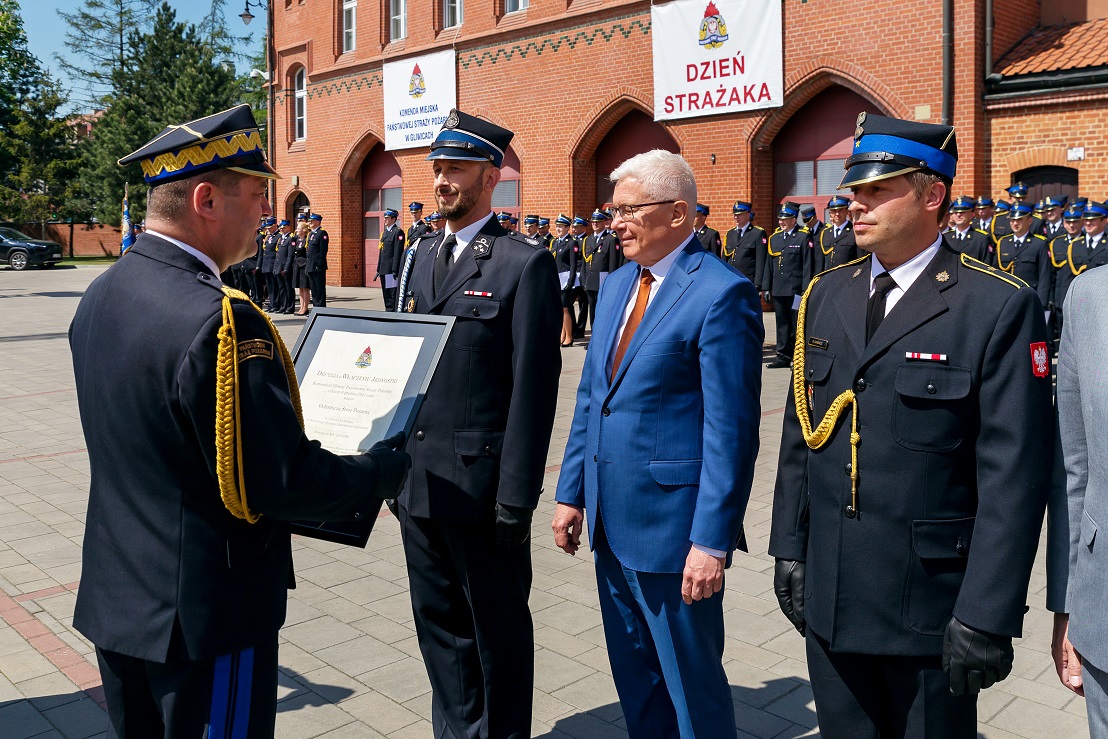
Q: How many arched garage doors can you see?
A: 4